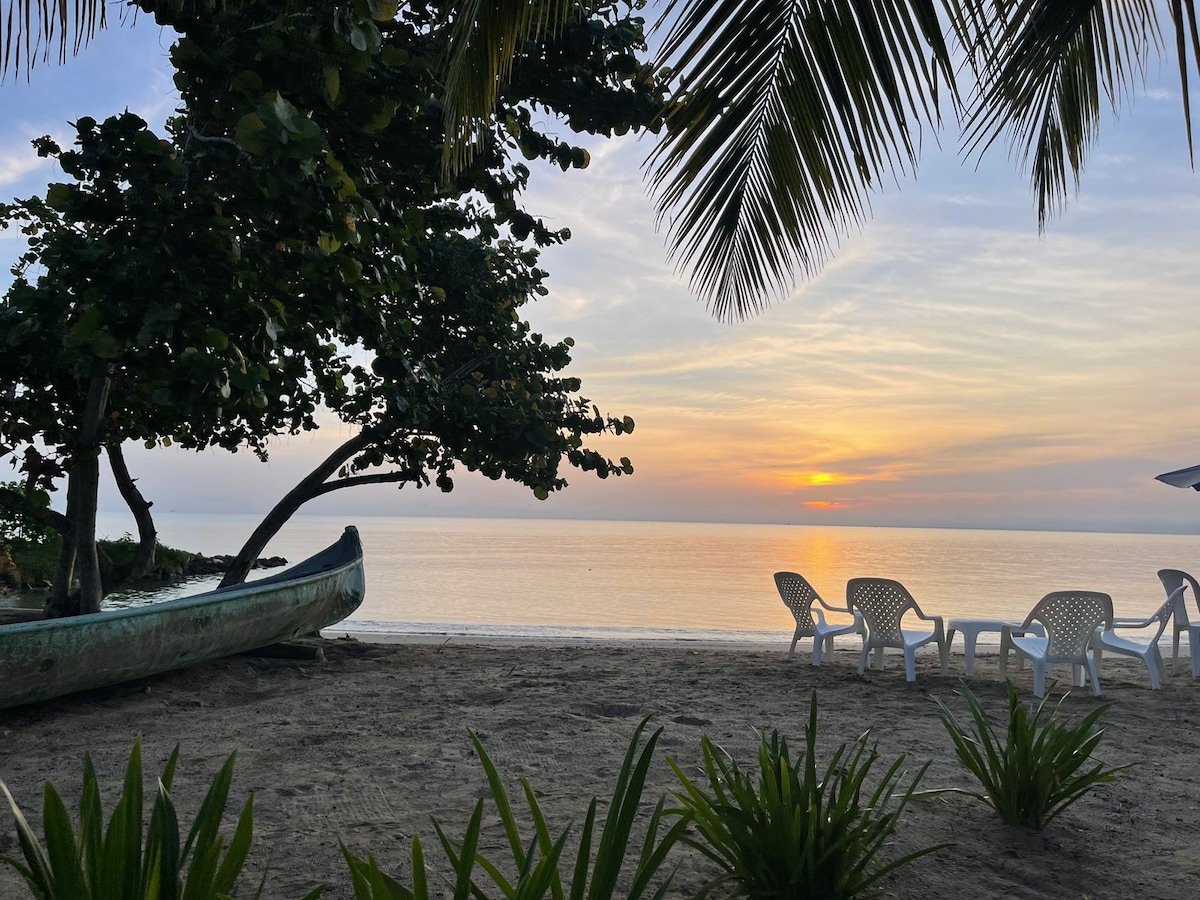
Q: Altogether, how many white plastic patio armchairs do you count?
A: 5